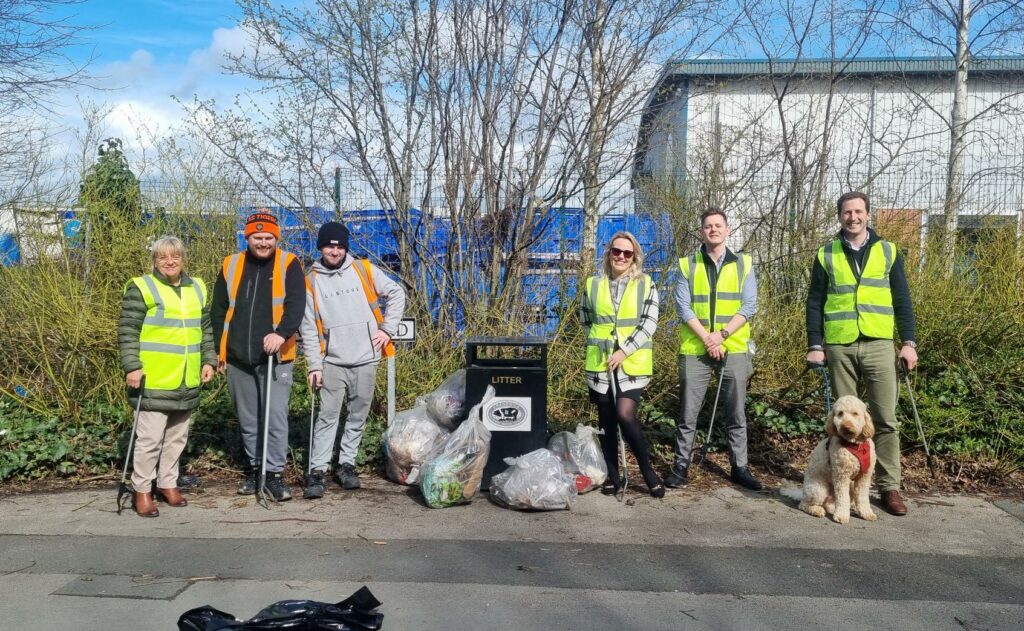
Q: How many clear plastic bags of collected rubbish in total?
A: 5